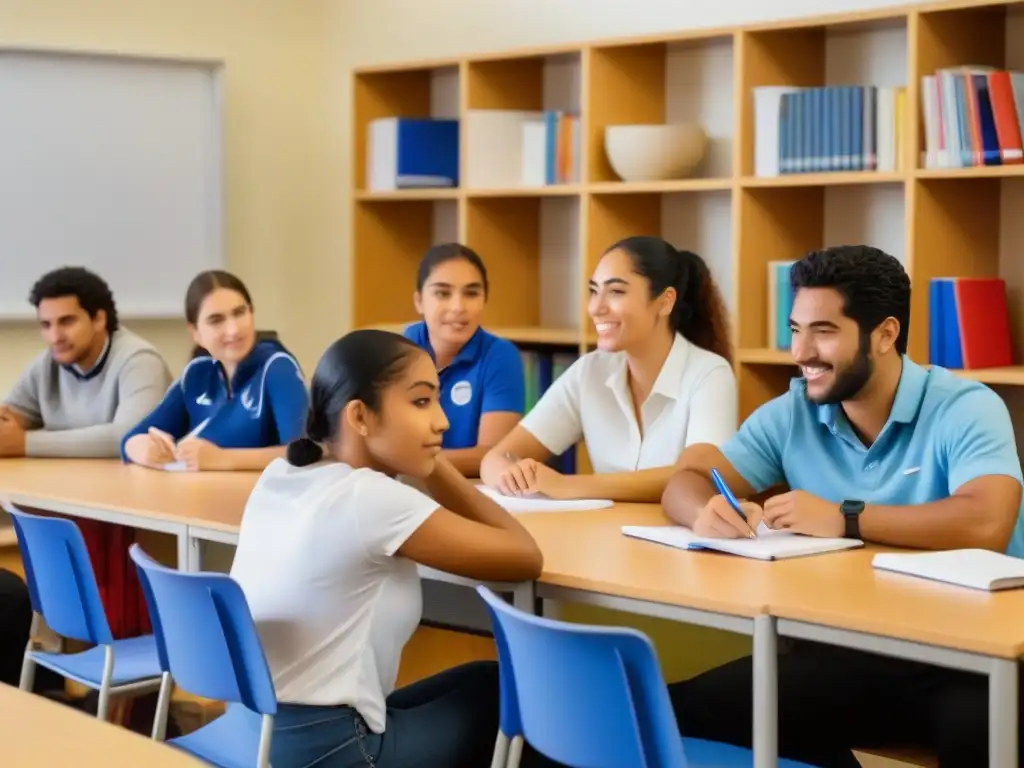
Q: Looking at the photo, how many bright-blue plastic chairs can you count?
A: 3